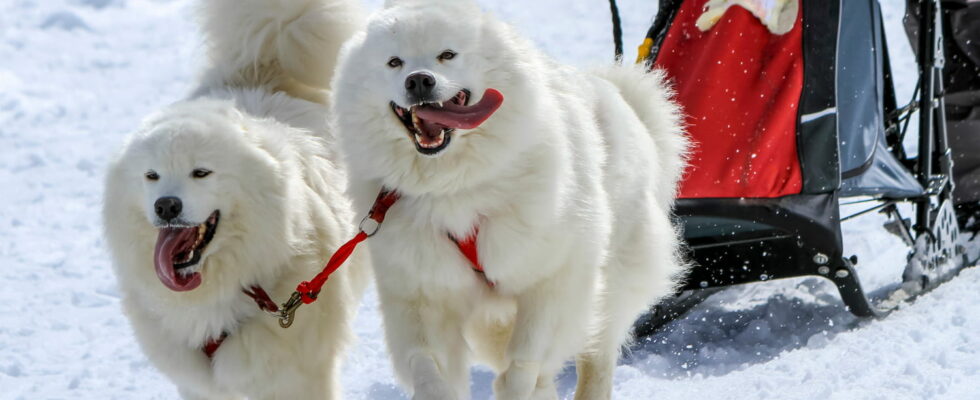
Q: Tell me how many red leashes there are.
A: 1